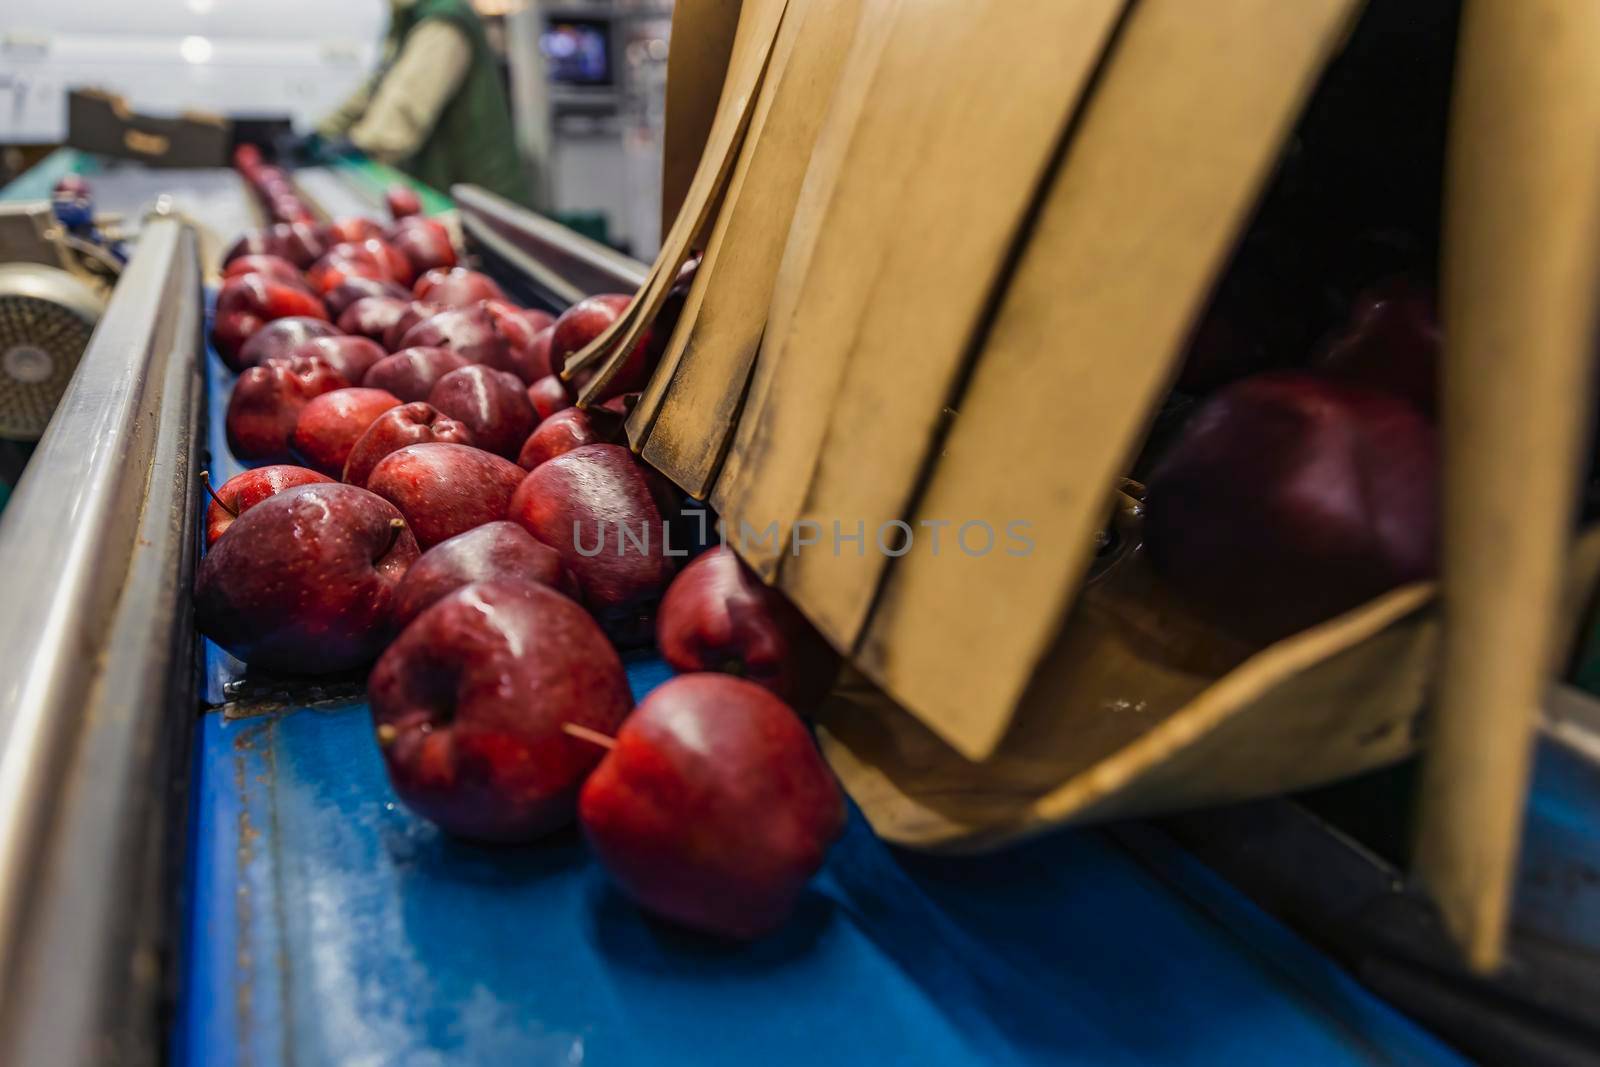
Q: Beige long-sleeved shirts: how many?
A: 1